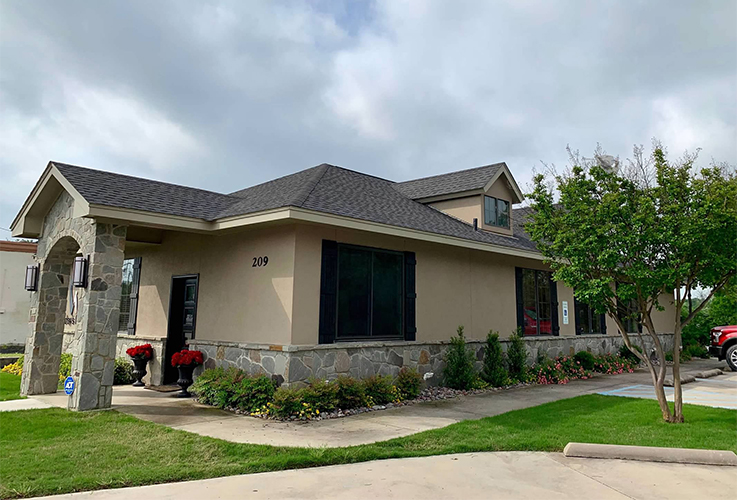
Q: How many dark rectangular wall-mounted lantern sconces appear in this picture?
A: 2